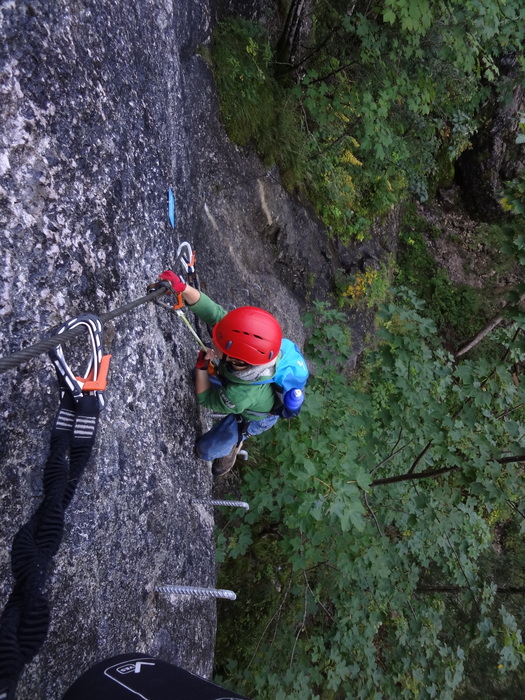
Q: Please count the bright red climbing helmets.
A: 1